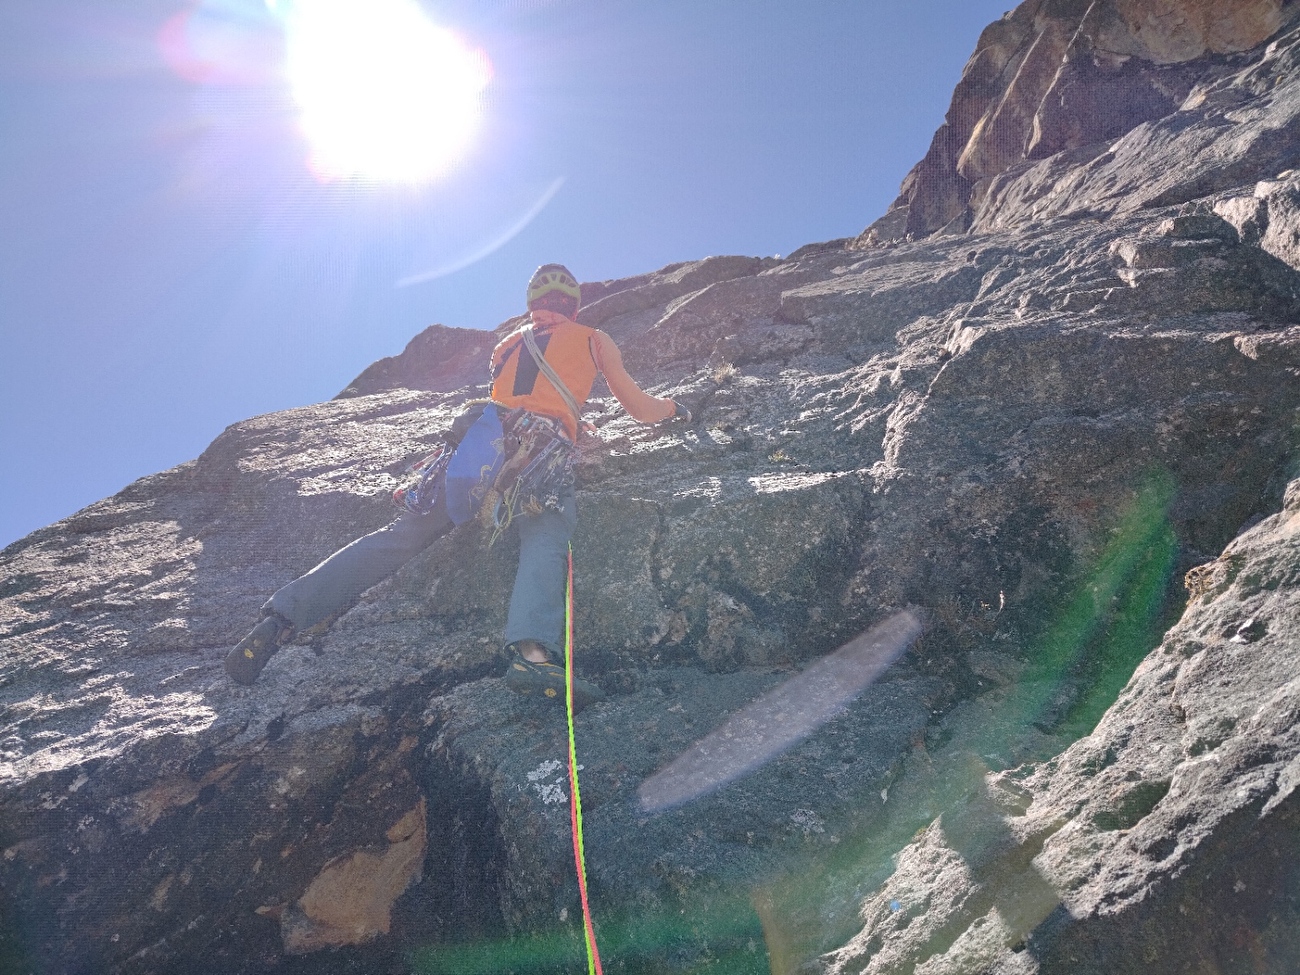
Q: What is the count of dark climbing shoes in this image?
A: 2